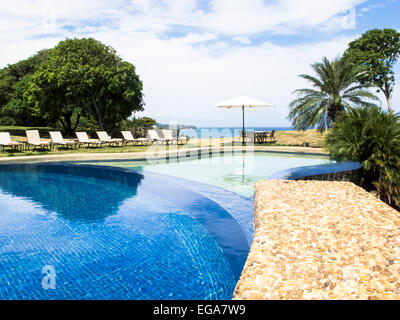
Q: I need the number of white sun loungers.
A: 8